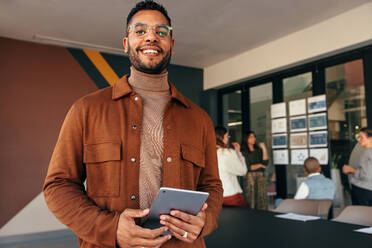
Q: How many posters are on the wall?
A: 12